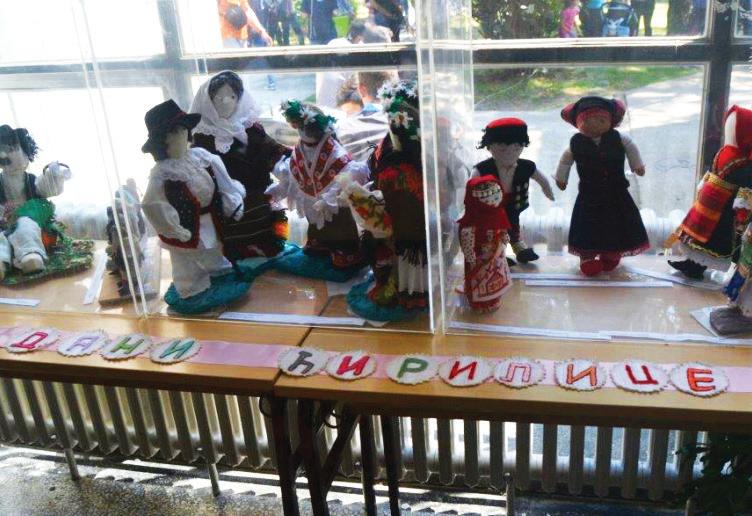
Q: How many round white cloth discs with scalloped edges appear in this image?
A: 12